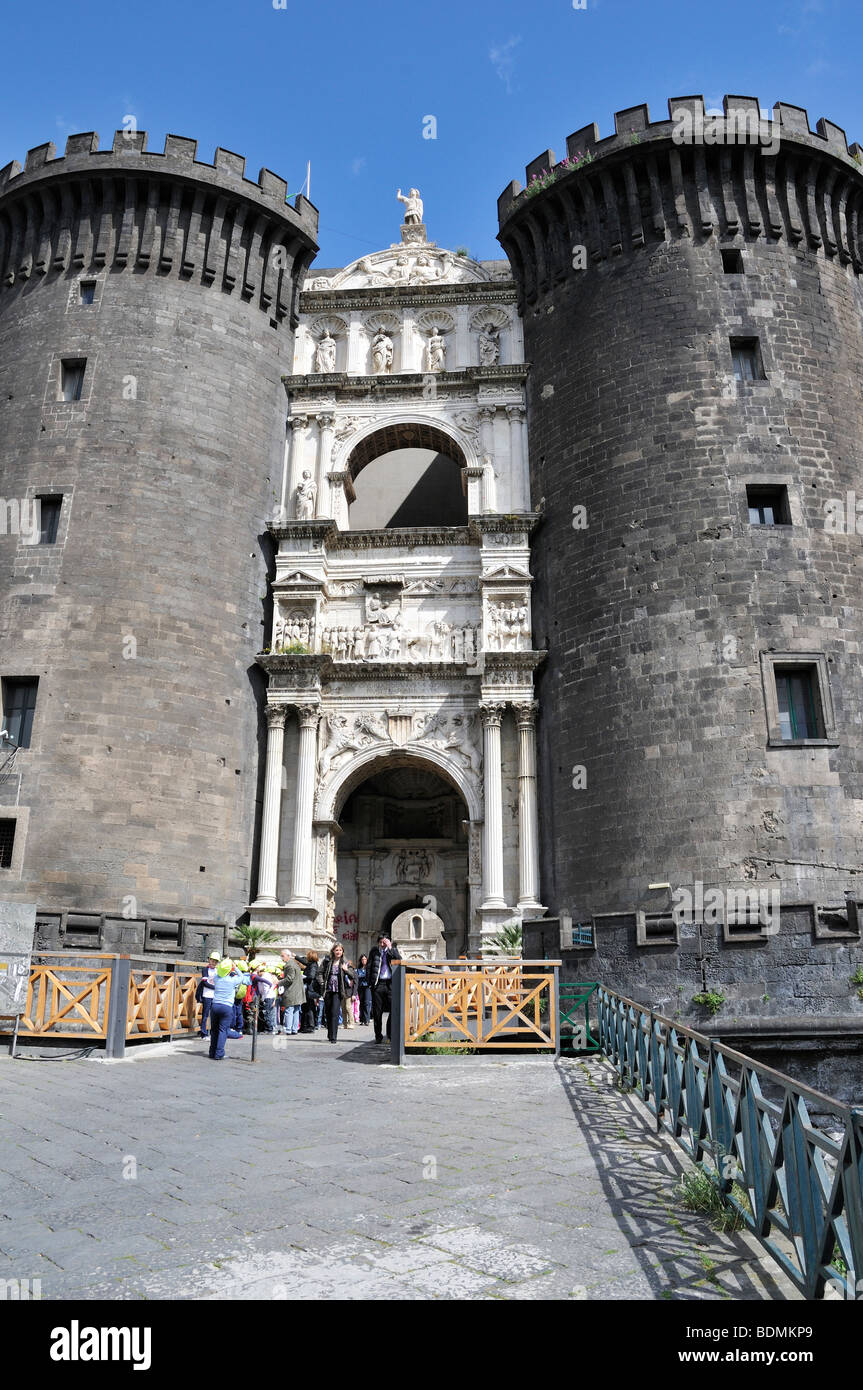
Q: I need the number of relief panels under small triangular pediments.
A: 2